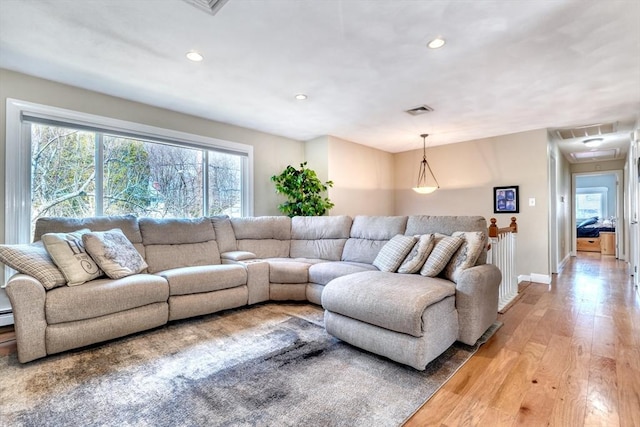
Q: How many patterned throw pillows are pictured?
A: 7